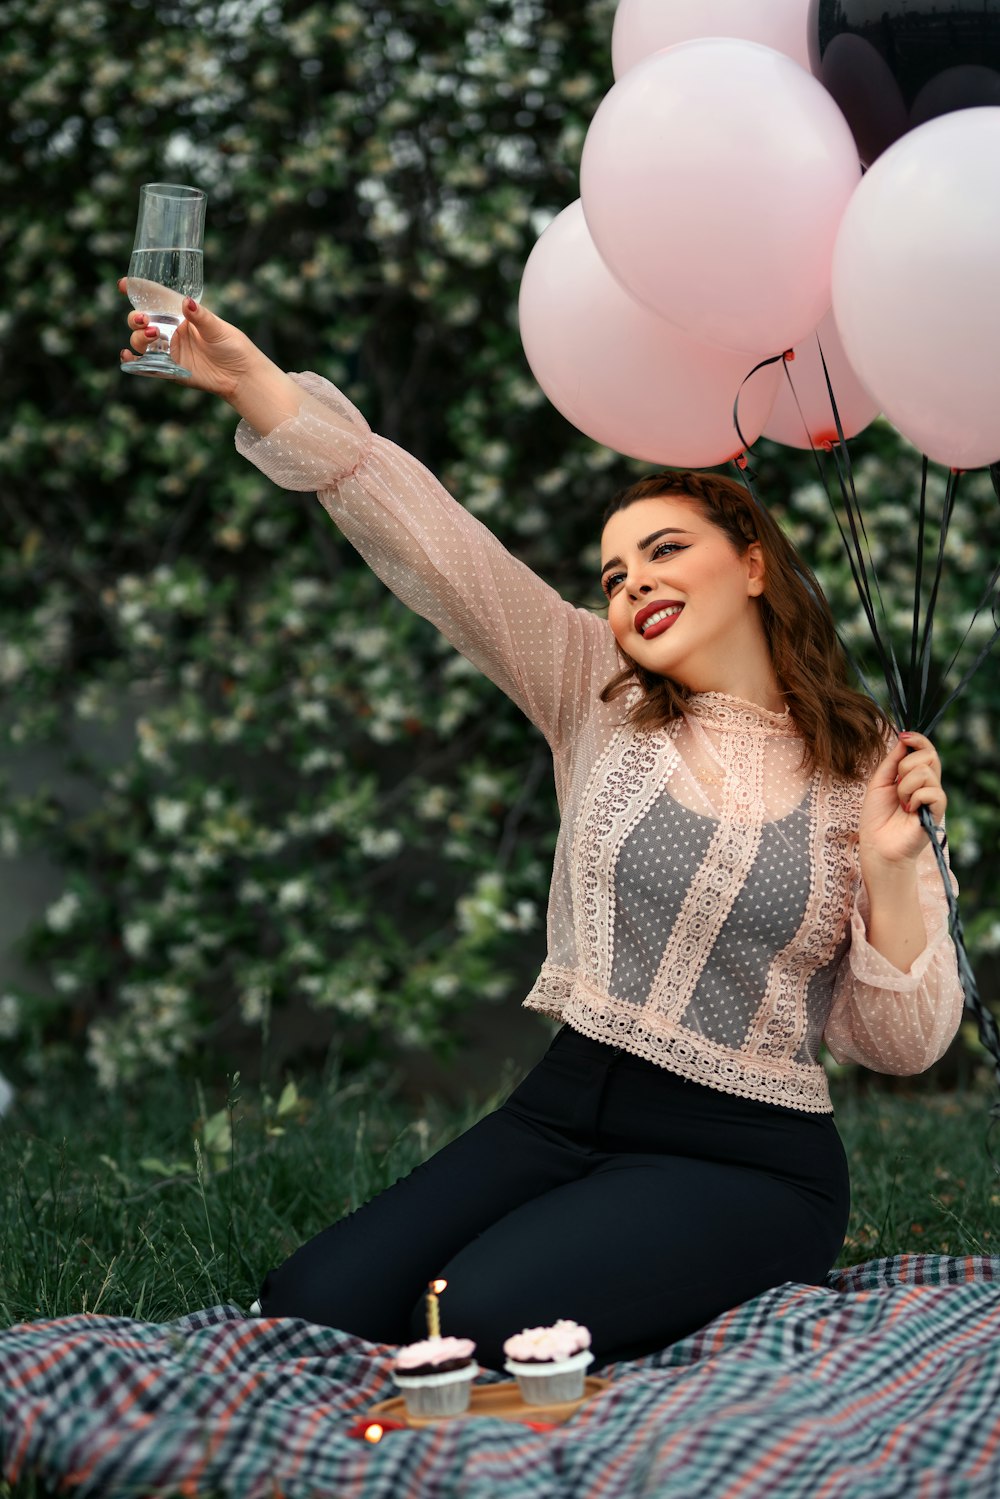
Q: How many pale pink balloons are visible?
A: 5